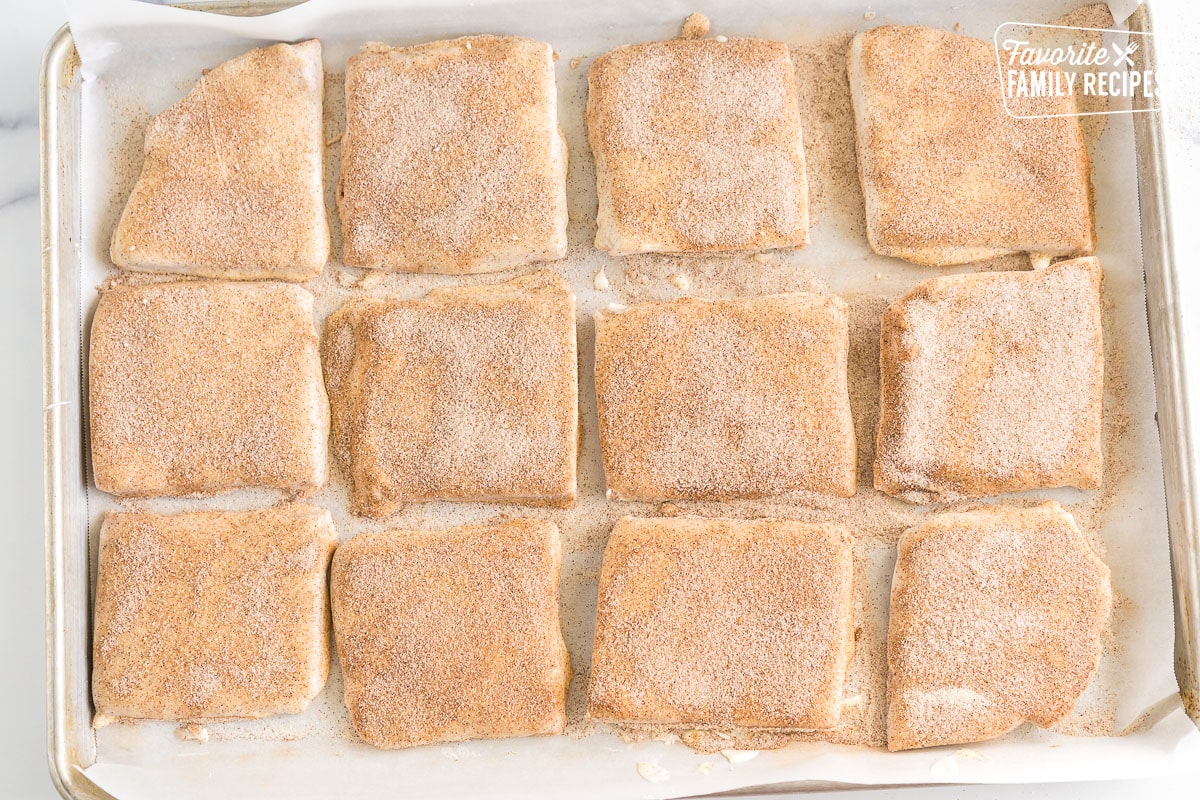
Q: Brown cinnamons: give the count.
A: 12